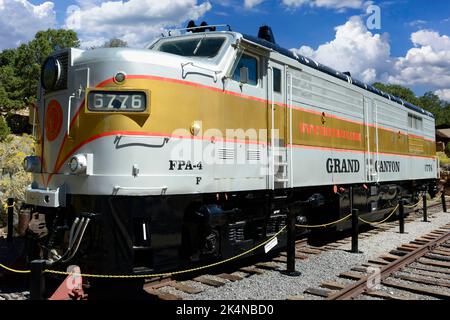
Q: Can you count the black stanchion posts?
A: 7